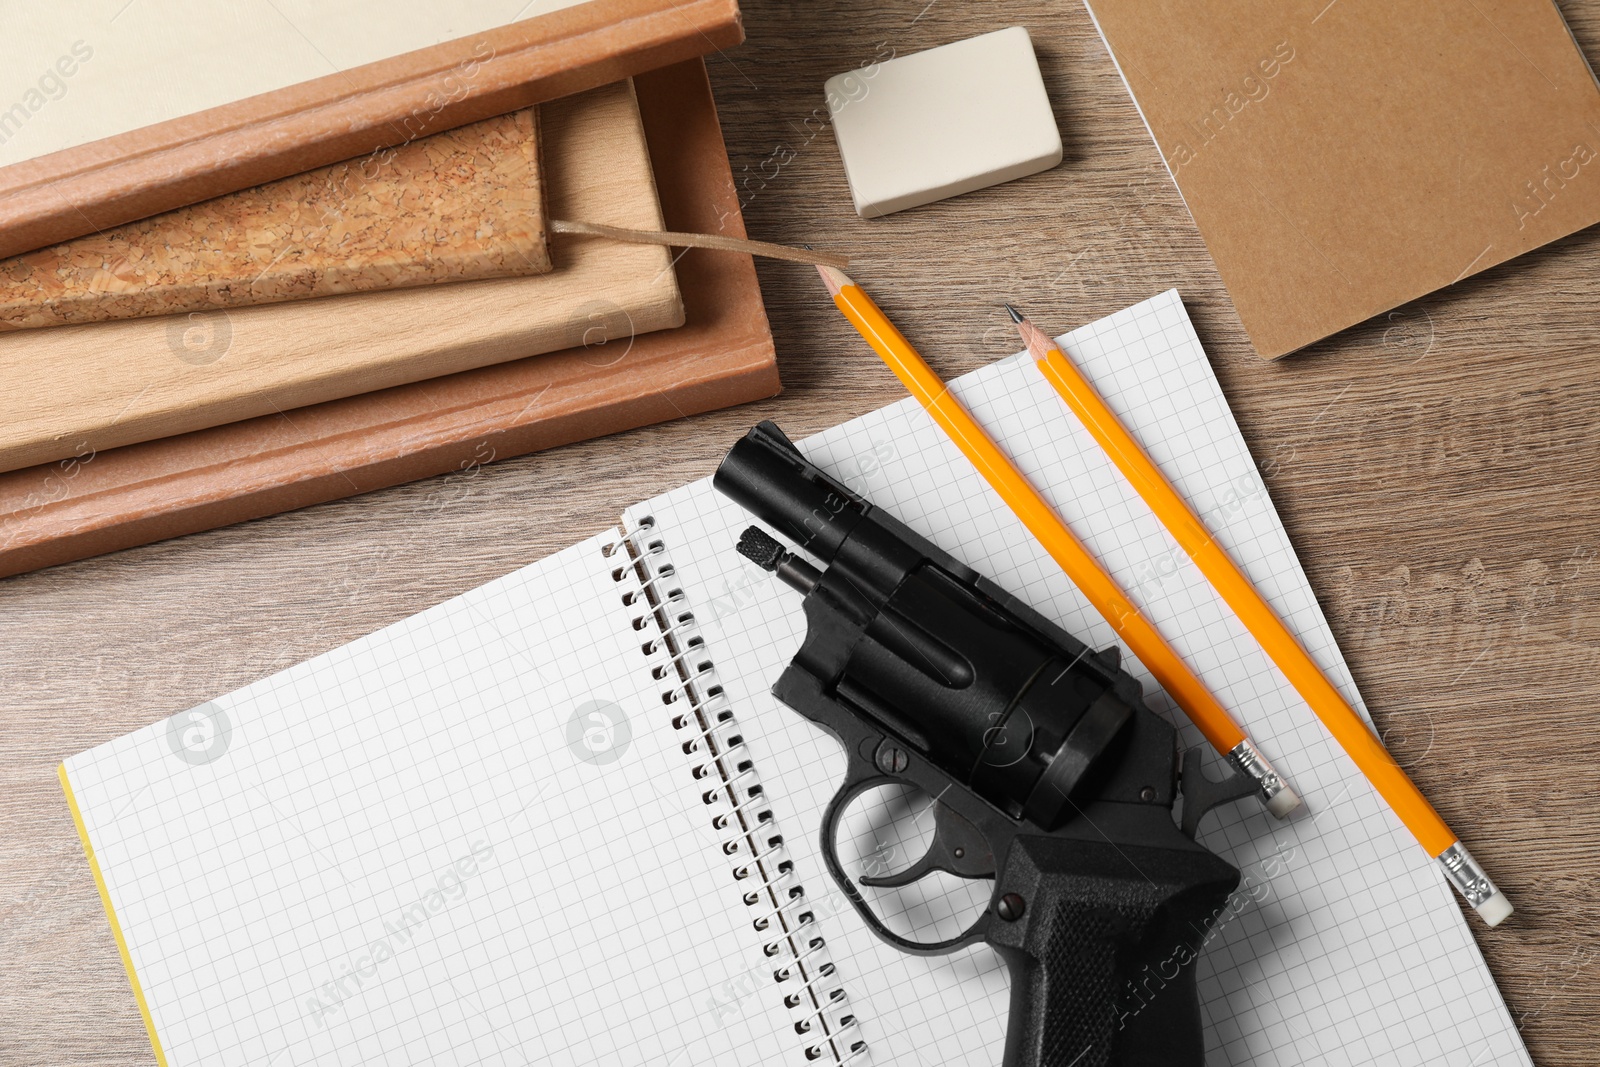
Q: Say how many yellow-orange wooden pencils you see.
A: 2